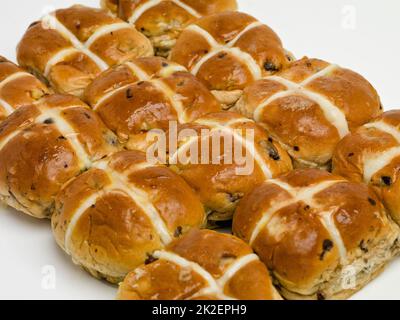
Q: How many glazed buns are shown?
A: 12